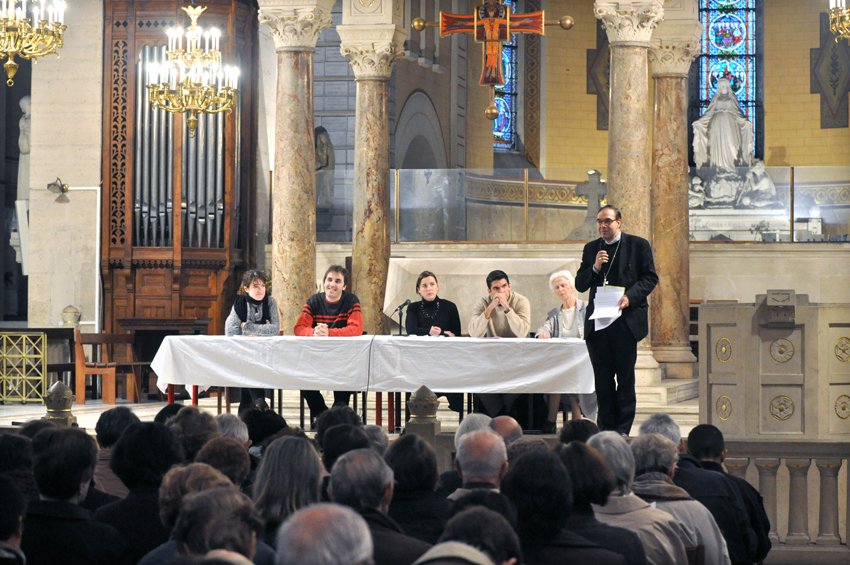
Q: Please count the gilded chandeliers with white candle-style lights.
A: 3